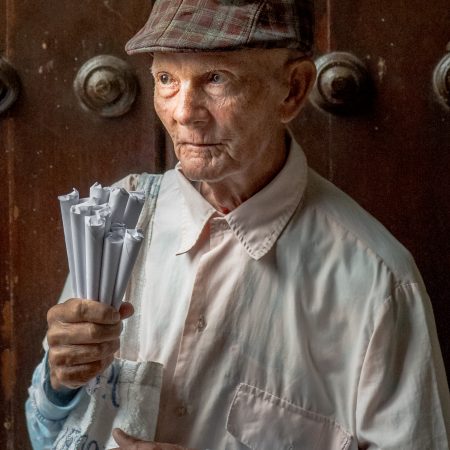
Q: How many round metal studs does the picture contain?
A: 4